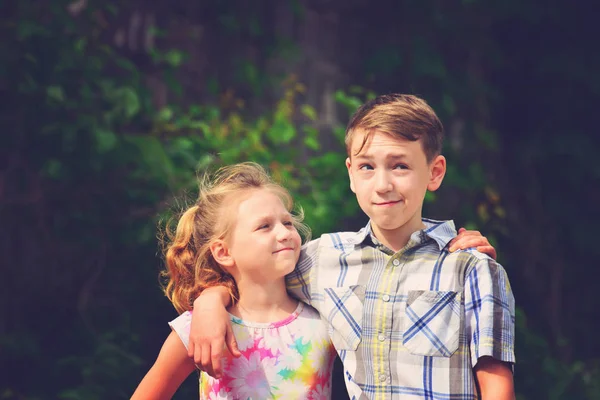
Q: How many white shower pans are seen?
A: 0